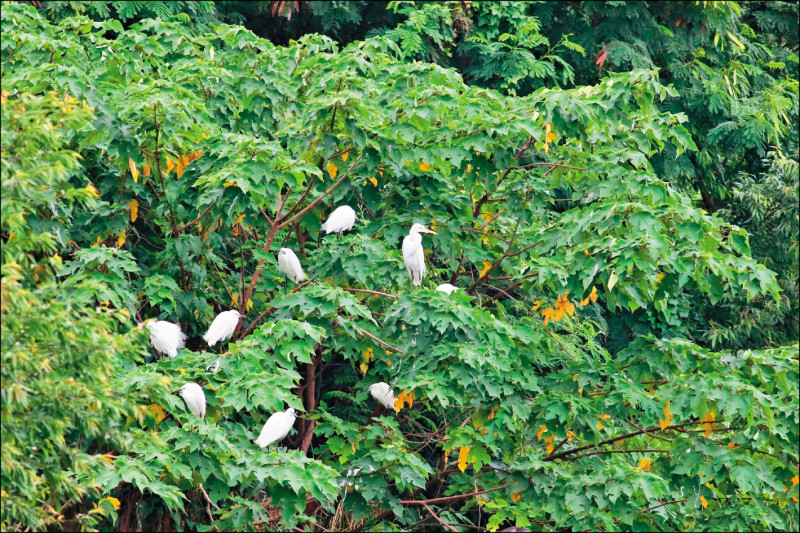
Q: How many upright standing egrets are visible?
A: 1